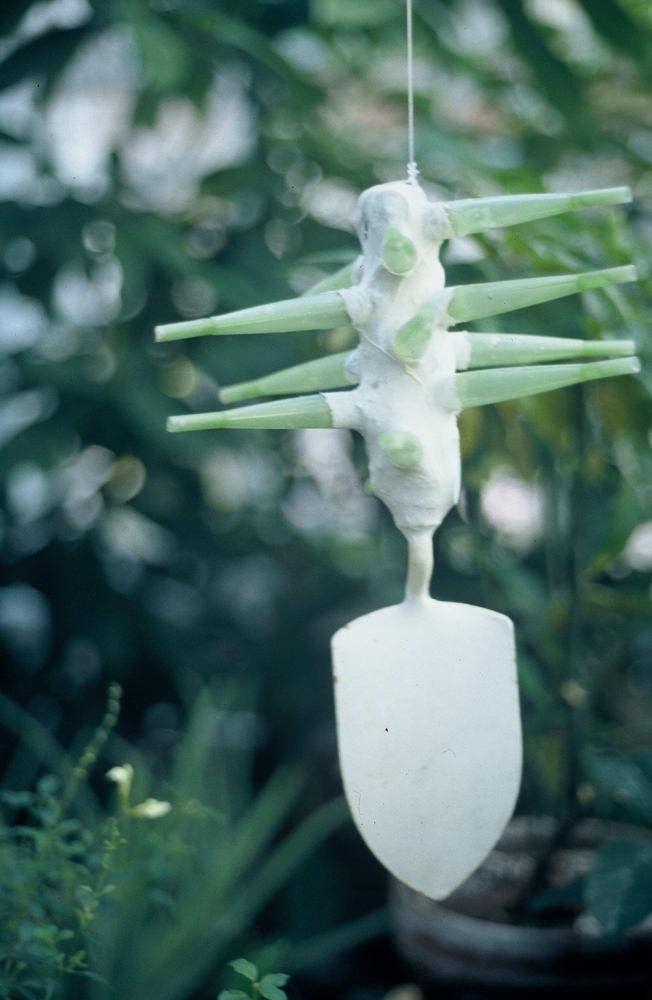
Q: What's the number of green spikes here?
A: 11